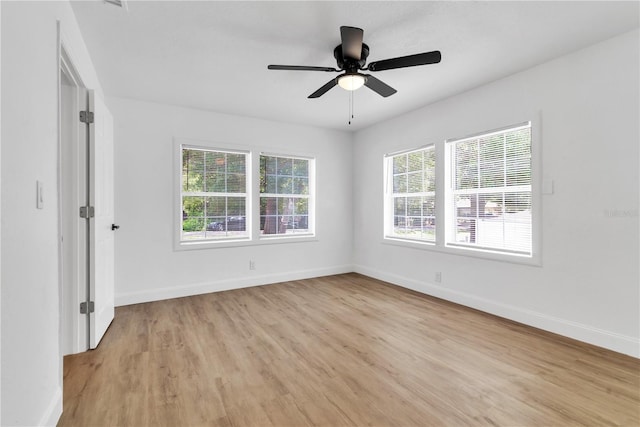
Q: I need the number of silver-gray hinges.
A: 3